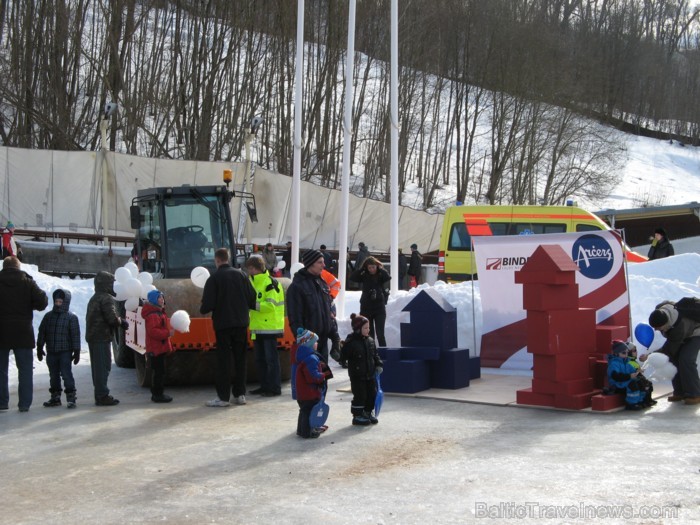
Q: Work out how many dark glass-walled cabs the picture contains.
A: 1